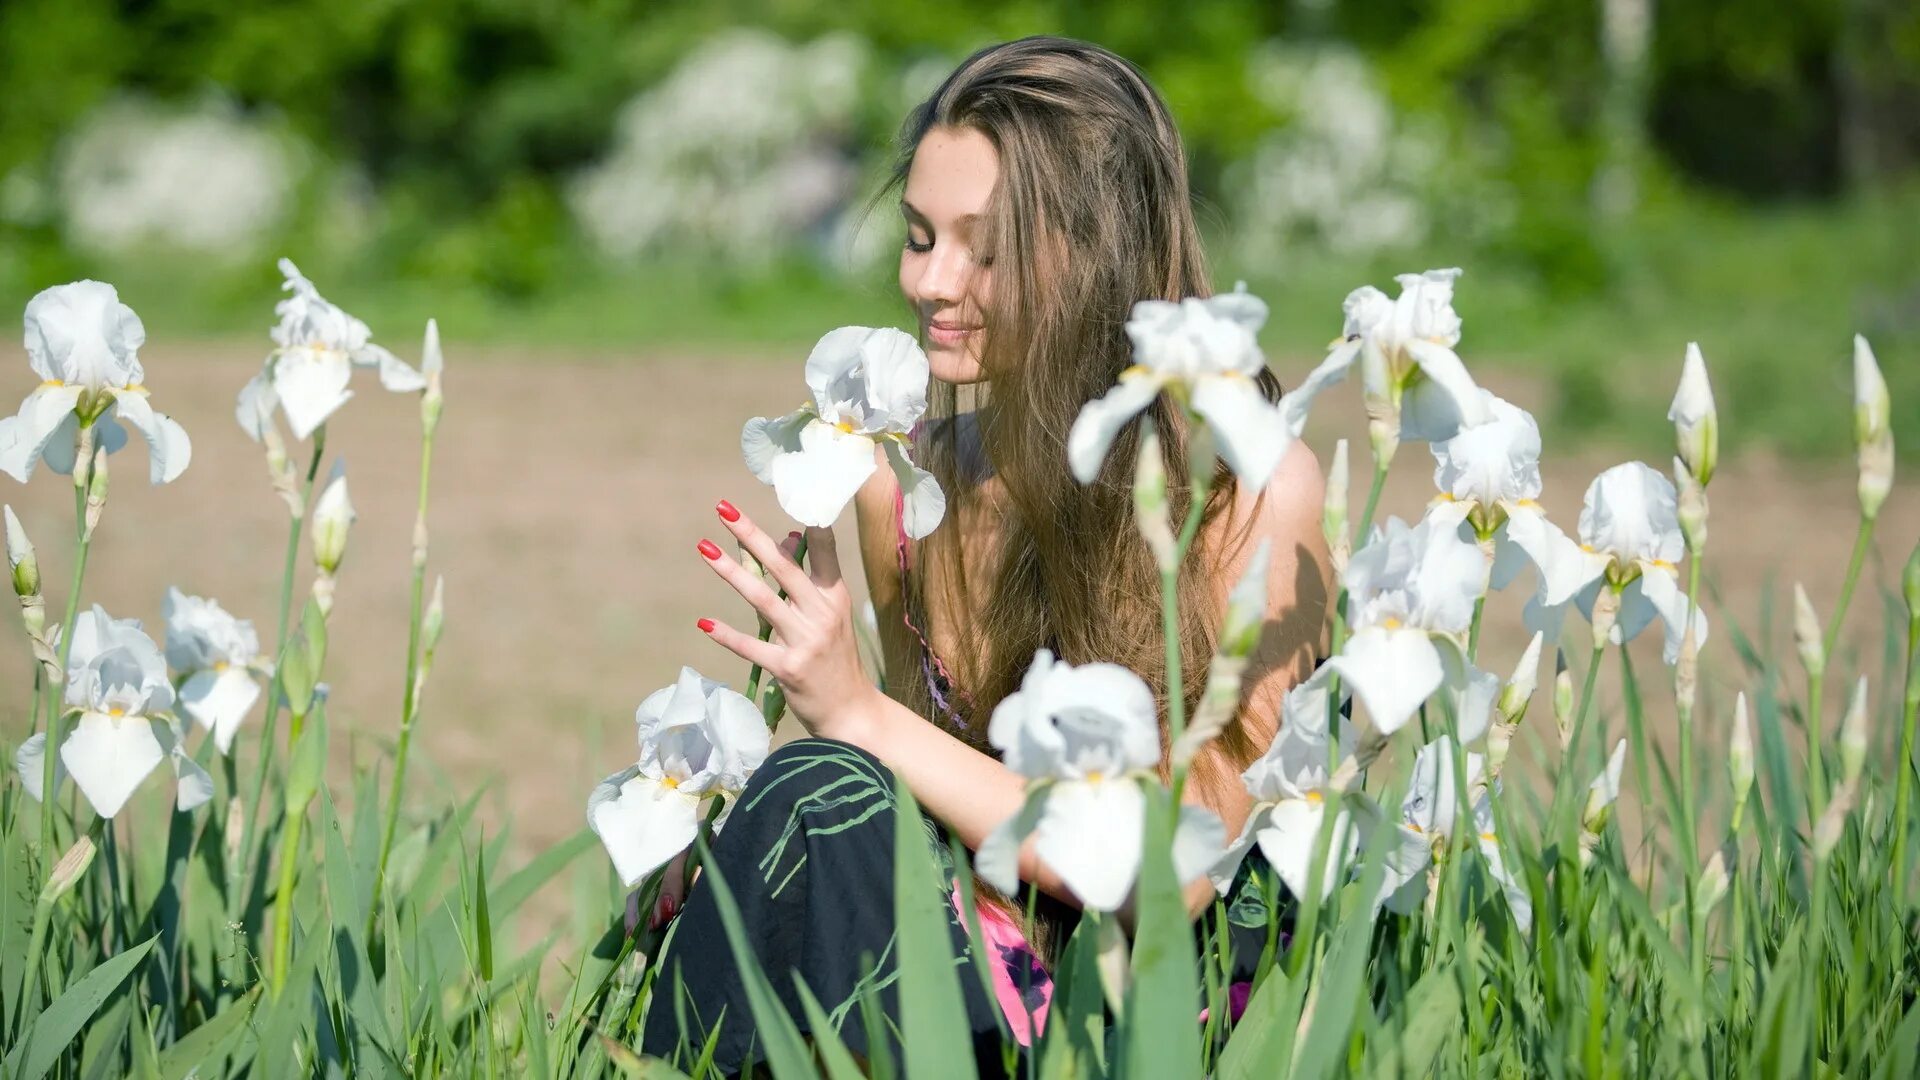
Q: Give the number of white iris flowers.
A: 14